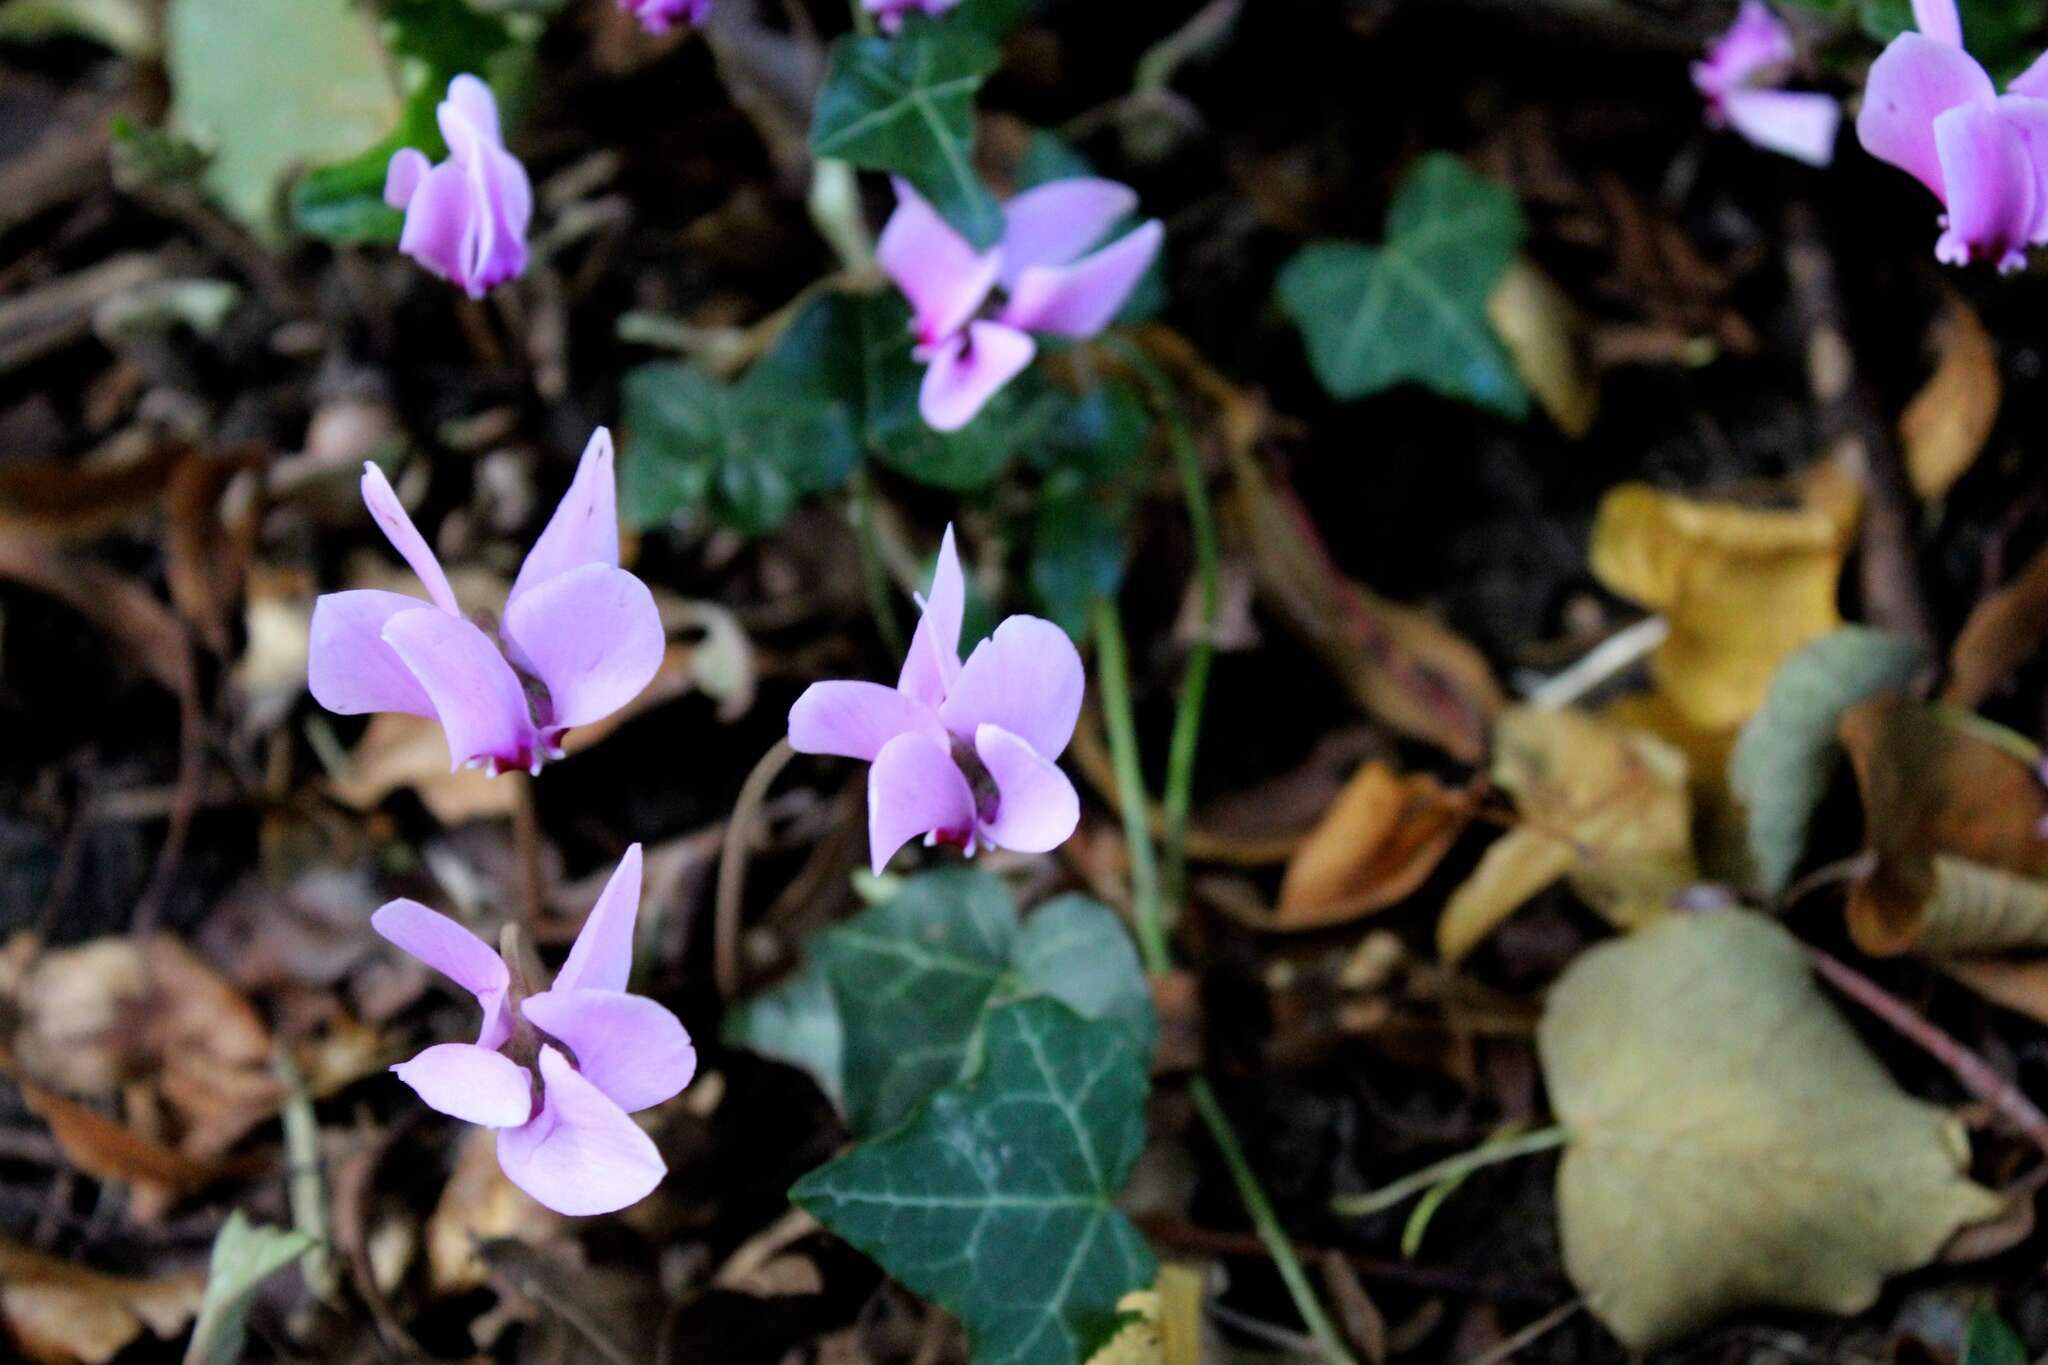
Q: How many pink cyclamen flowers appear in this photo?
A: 9